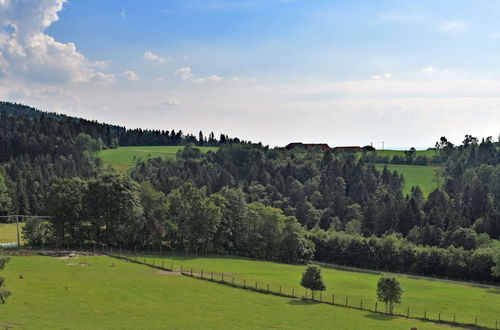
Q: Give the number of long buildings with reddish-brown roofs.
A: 2